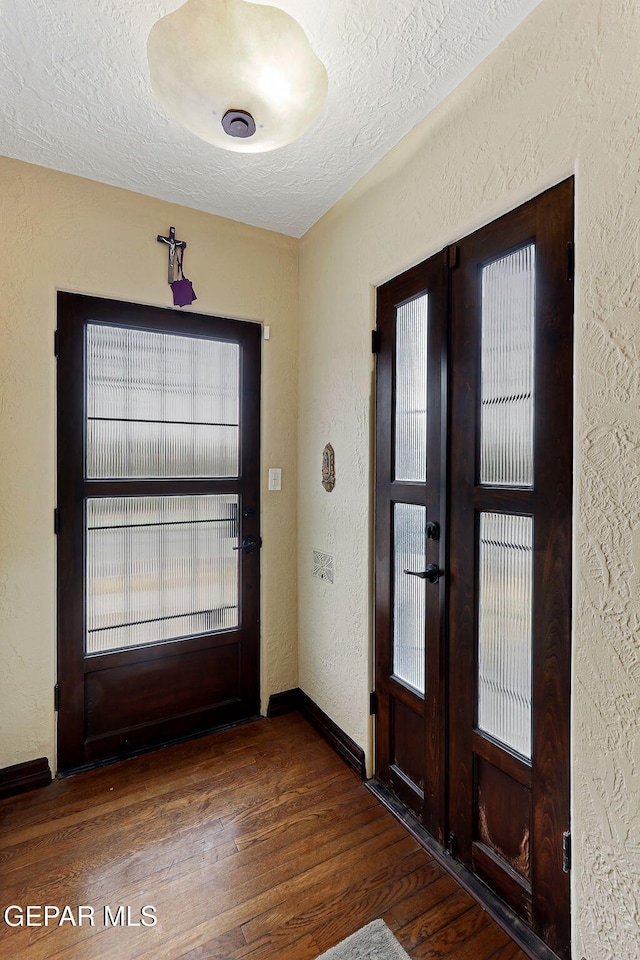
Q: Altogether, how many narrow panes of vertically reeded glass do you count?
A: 4